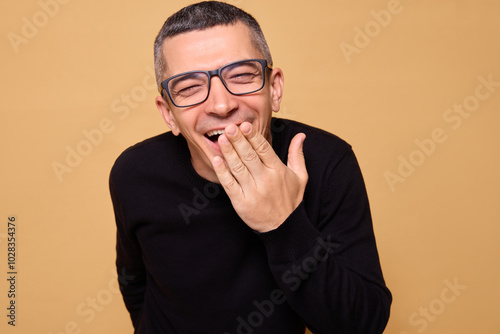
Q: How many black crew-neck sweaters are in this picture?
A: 1